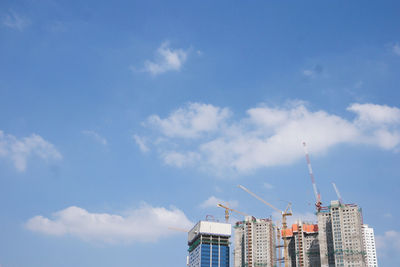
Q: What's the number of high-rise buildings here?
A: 5